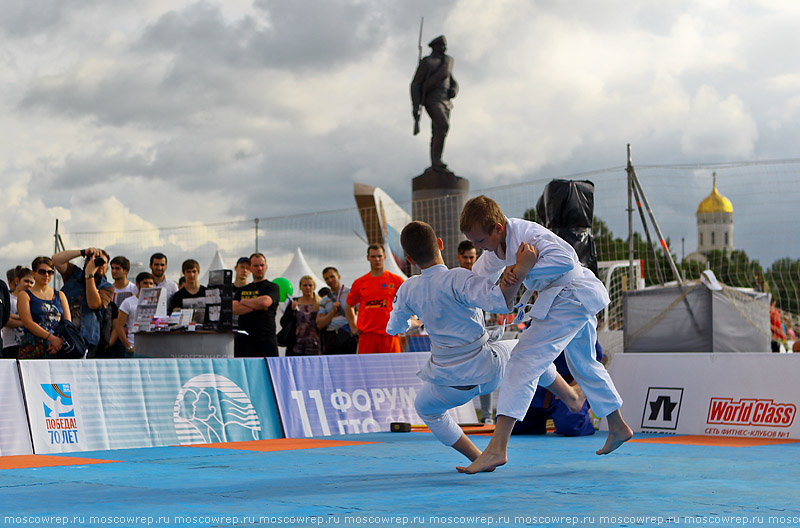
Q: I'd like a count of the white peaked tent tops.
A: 3